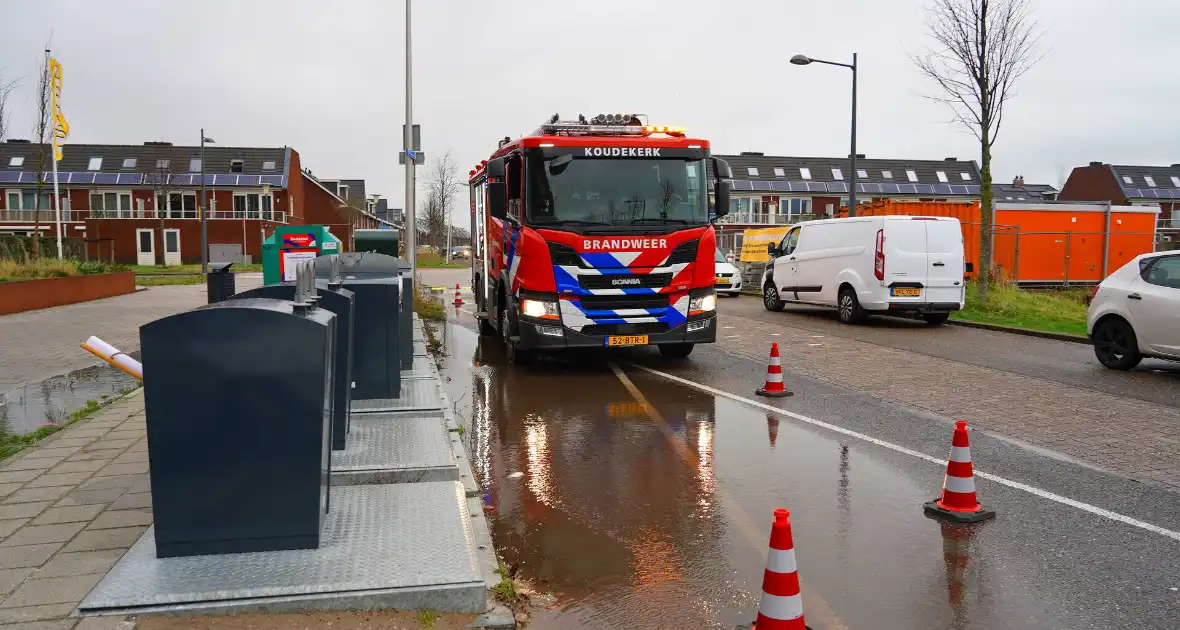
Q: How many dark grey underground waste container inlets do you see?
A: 4